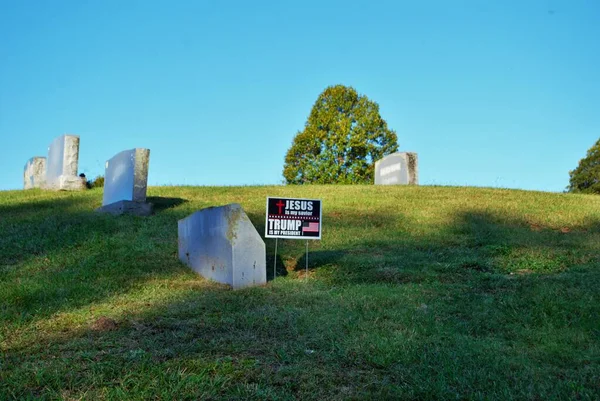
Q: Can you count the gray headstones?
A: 5